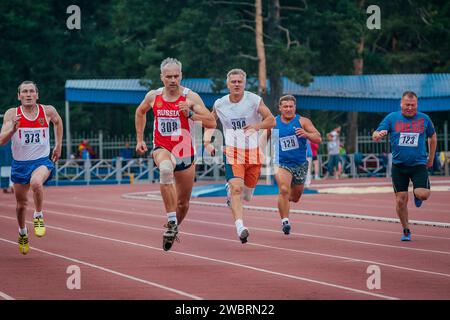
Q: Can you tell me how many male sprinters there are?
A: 5